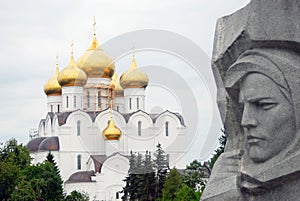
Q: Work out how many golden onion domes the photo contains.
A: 6